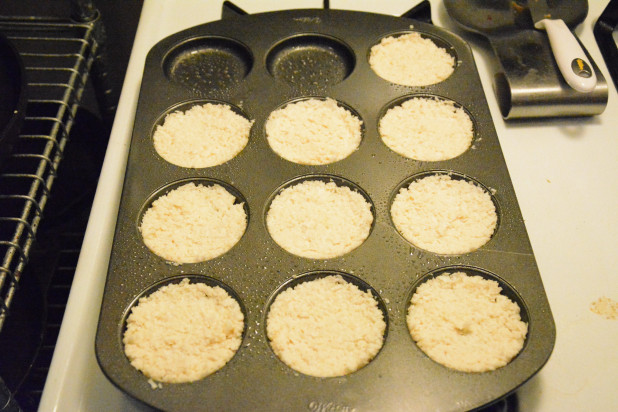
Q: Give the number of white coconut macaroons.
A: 10